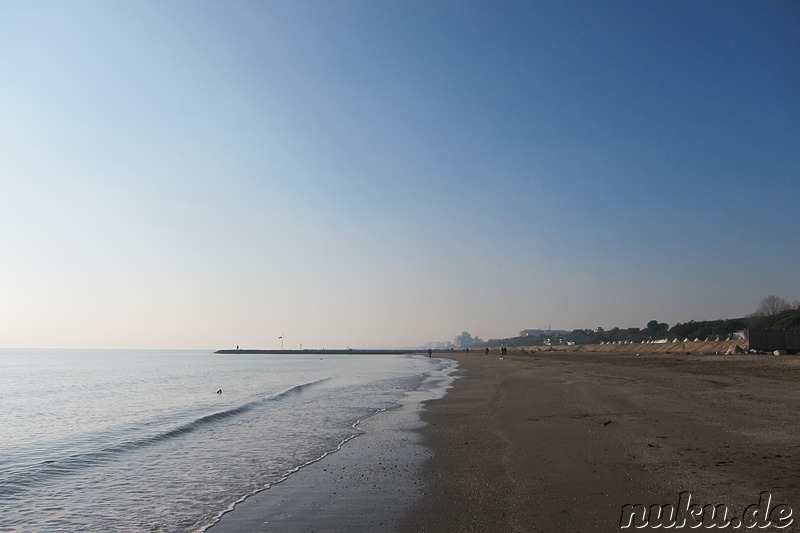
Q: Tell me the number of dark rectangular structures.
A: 1